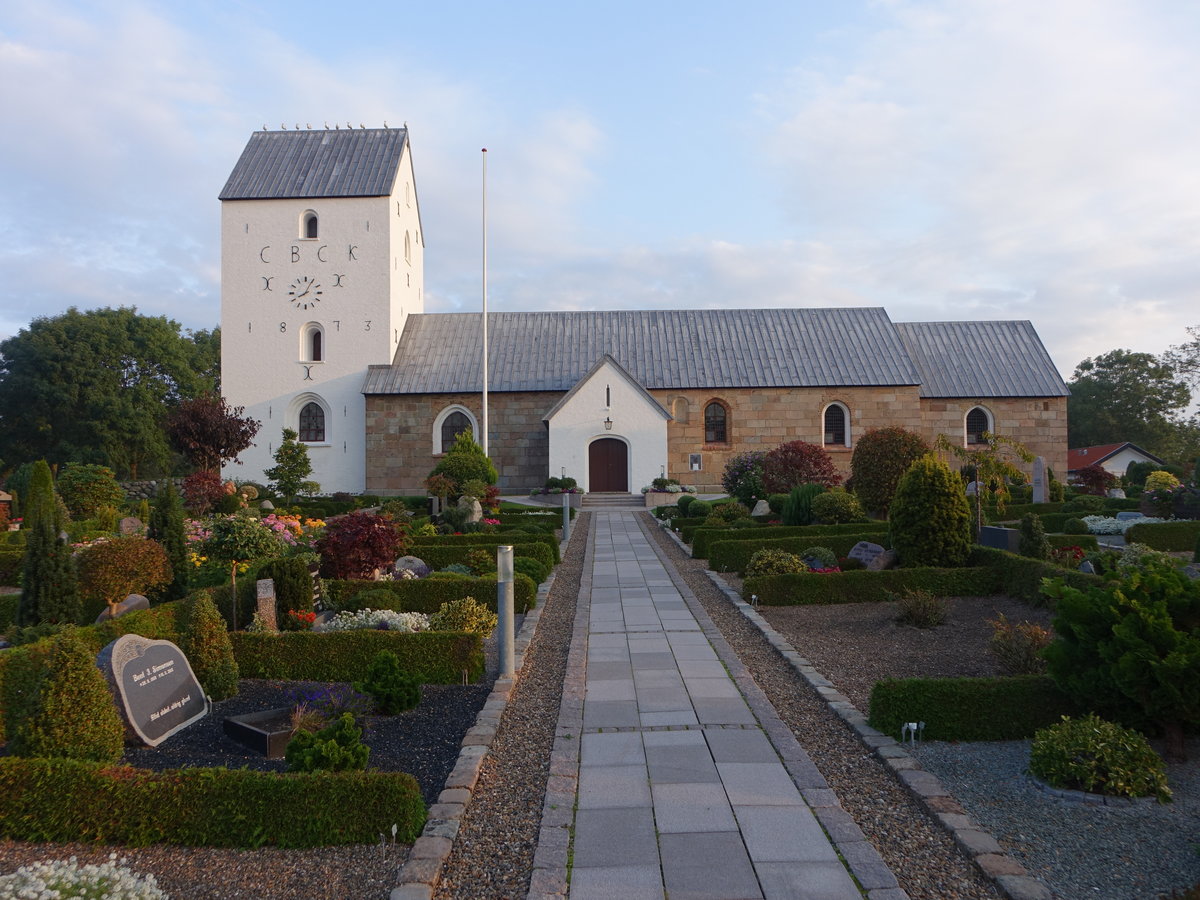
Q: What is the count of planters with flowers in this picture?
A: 2